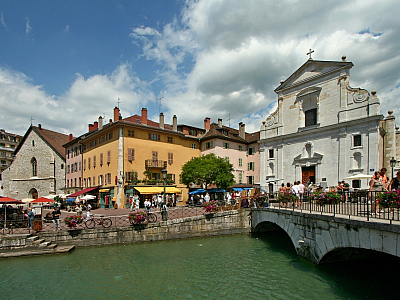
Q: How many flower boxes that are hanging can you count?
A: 7